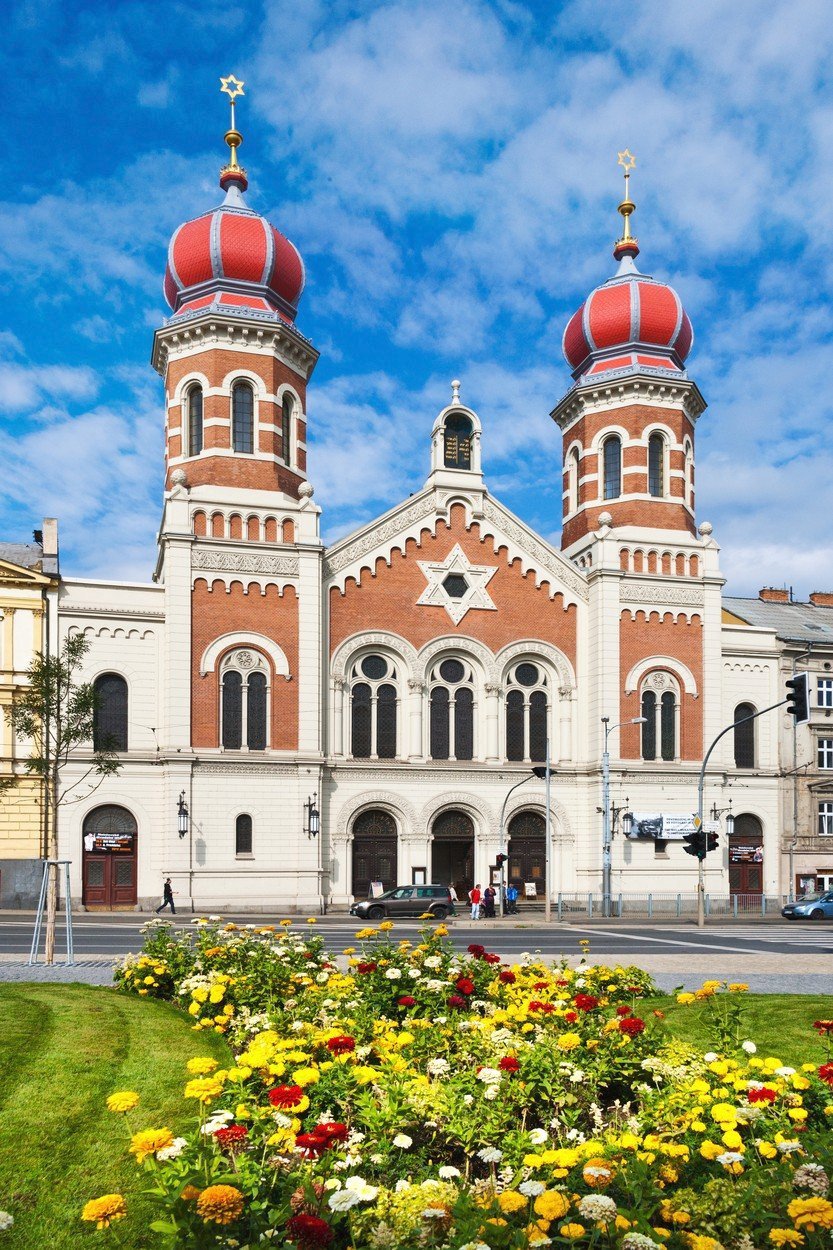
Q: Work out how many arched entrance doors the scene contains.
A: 5